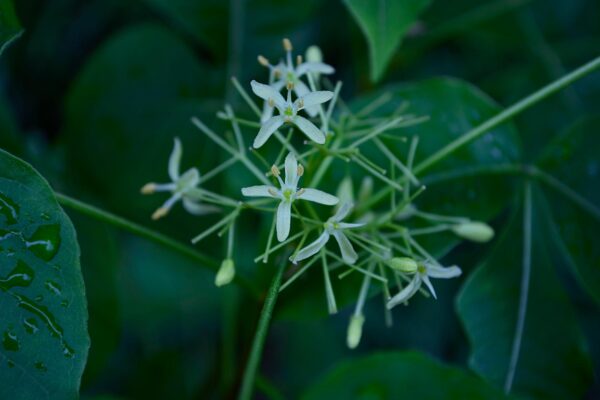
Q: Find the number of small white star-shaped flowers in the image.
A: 6